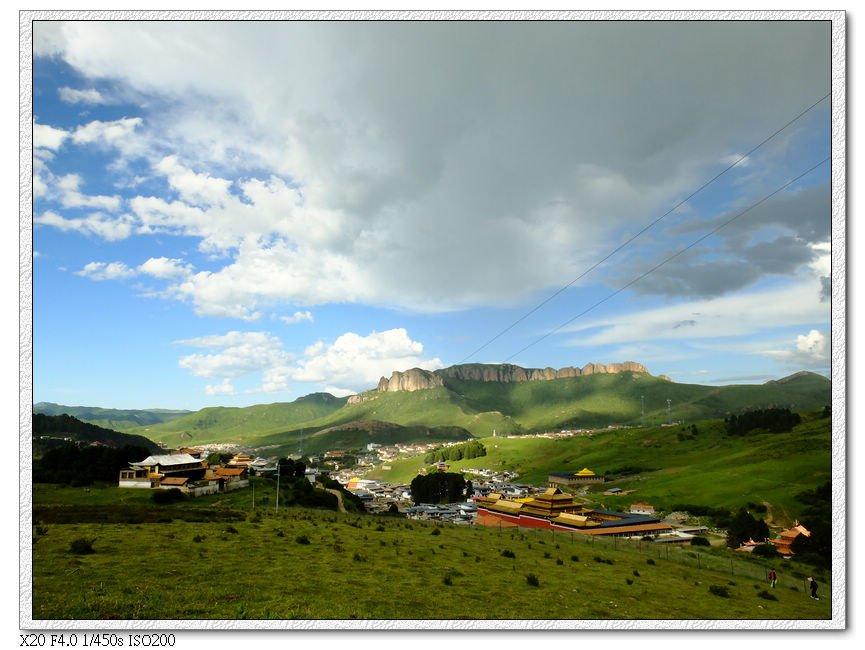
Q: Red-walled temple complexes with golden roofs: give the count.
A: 1